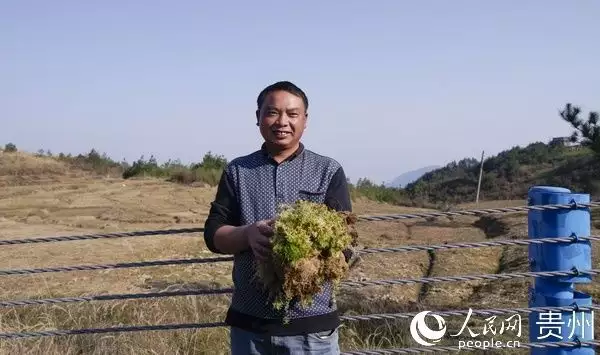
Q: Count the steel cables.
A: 5